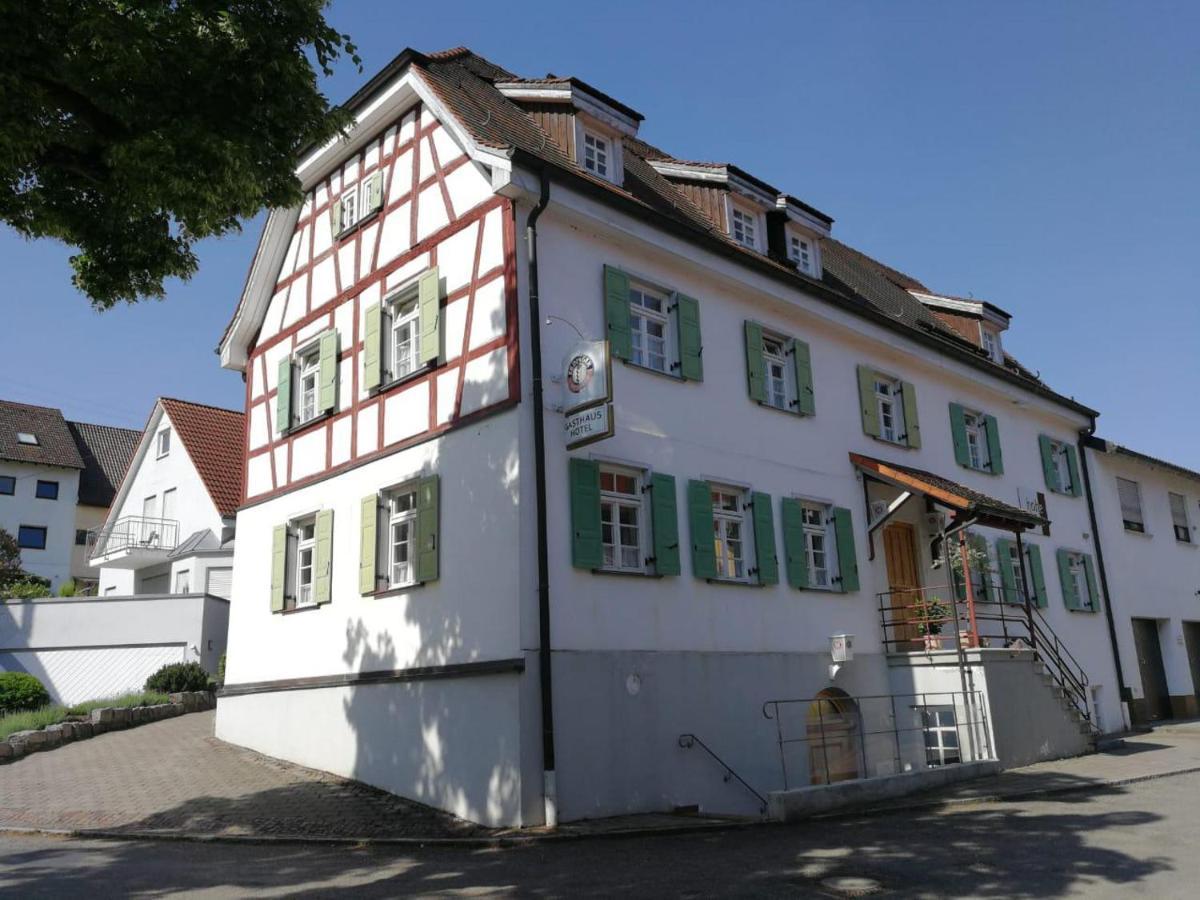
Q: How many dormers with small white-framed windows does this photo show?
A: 4